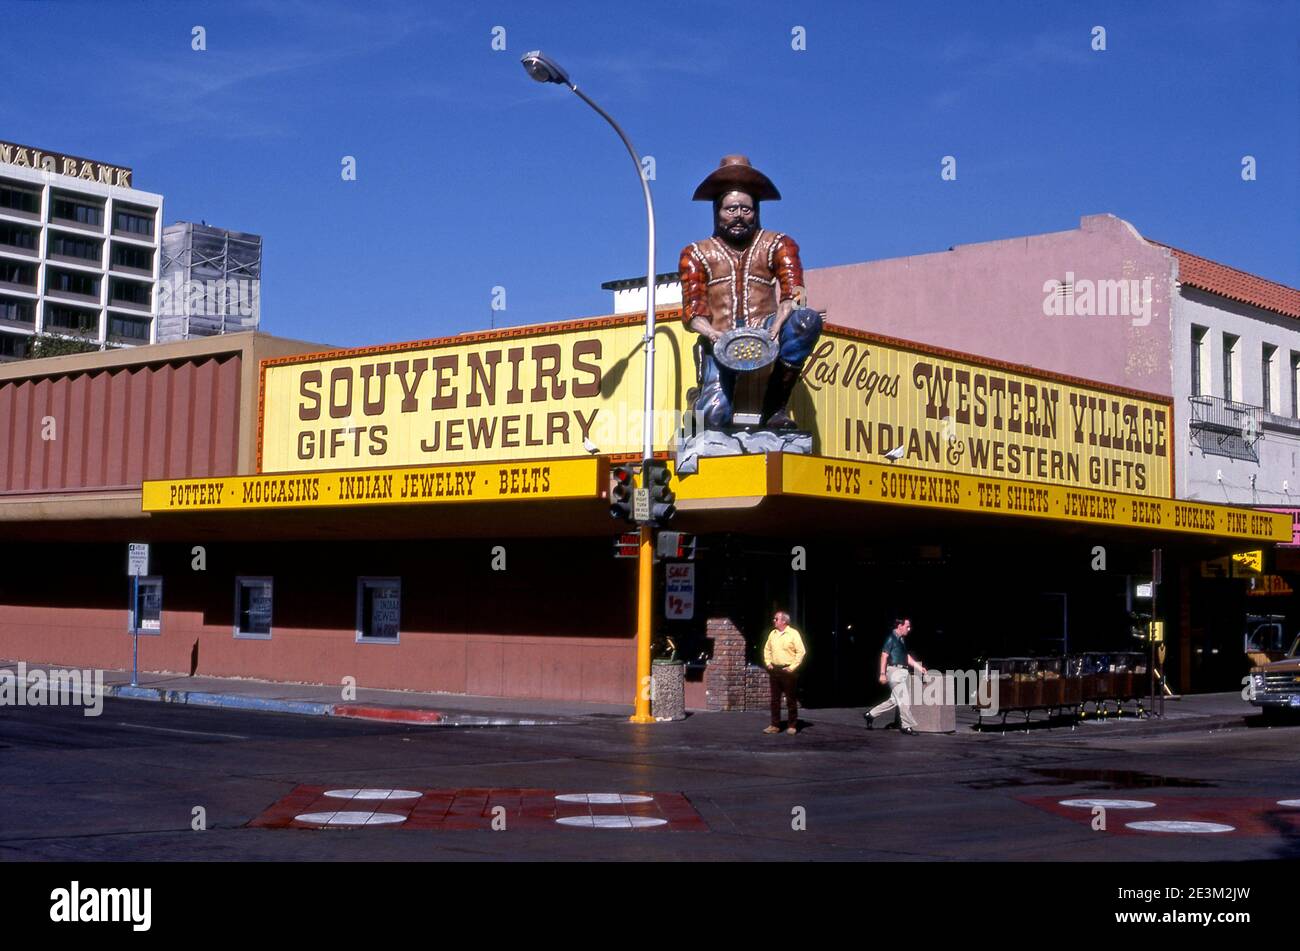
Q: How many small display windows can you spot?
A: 3